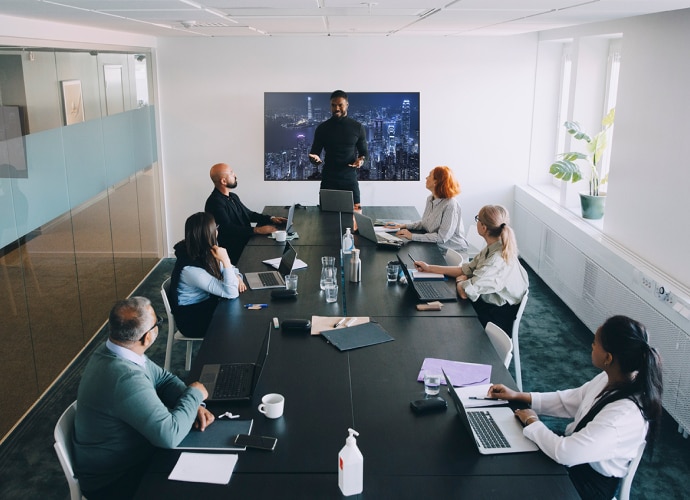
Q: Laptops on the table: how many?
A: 7